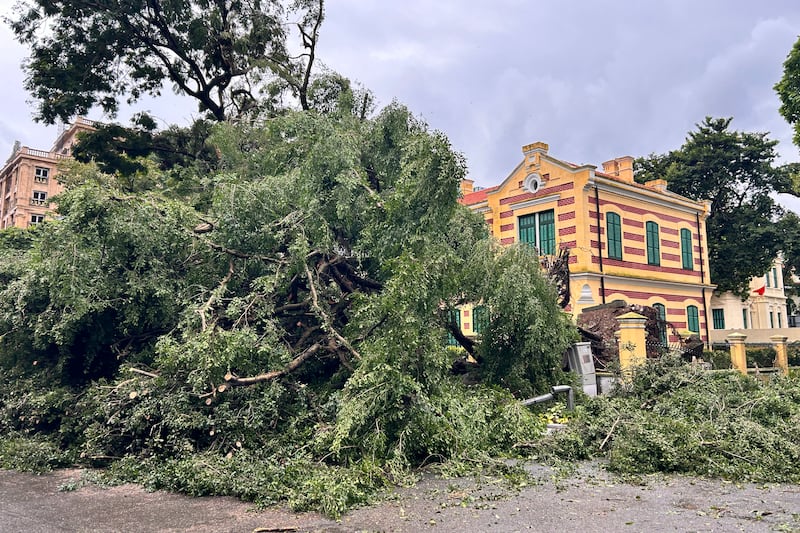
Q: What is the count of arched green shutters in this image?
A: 5